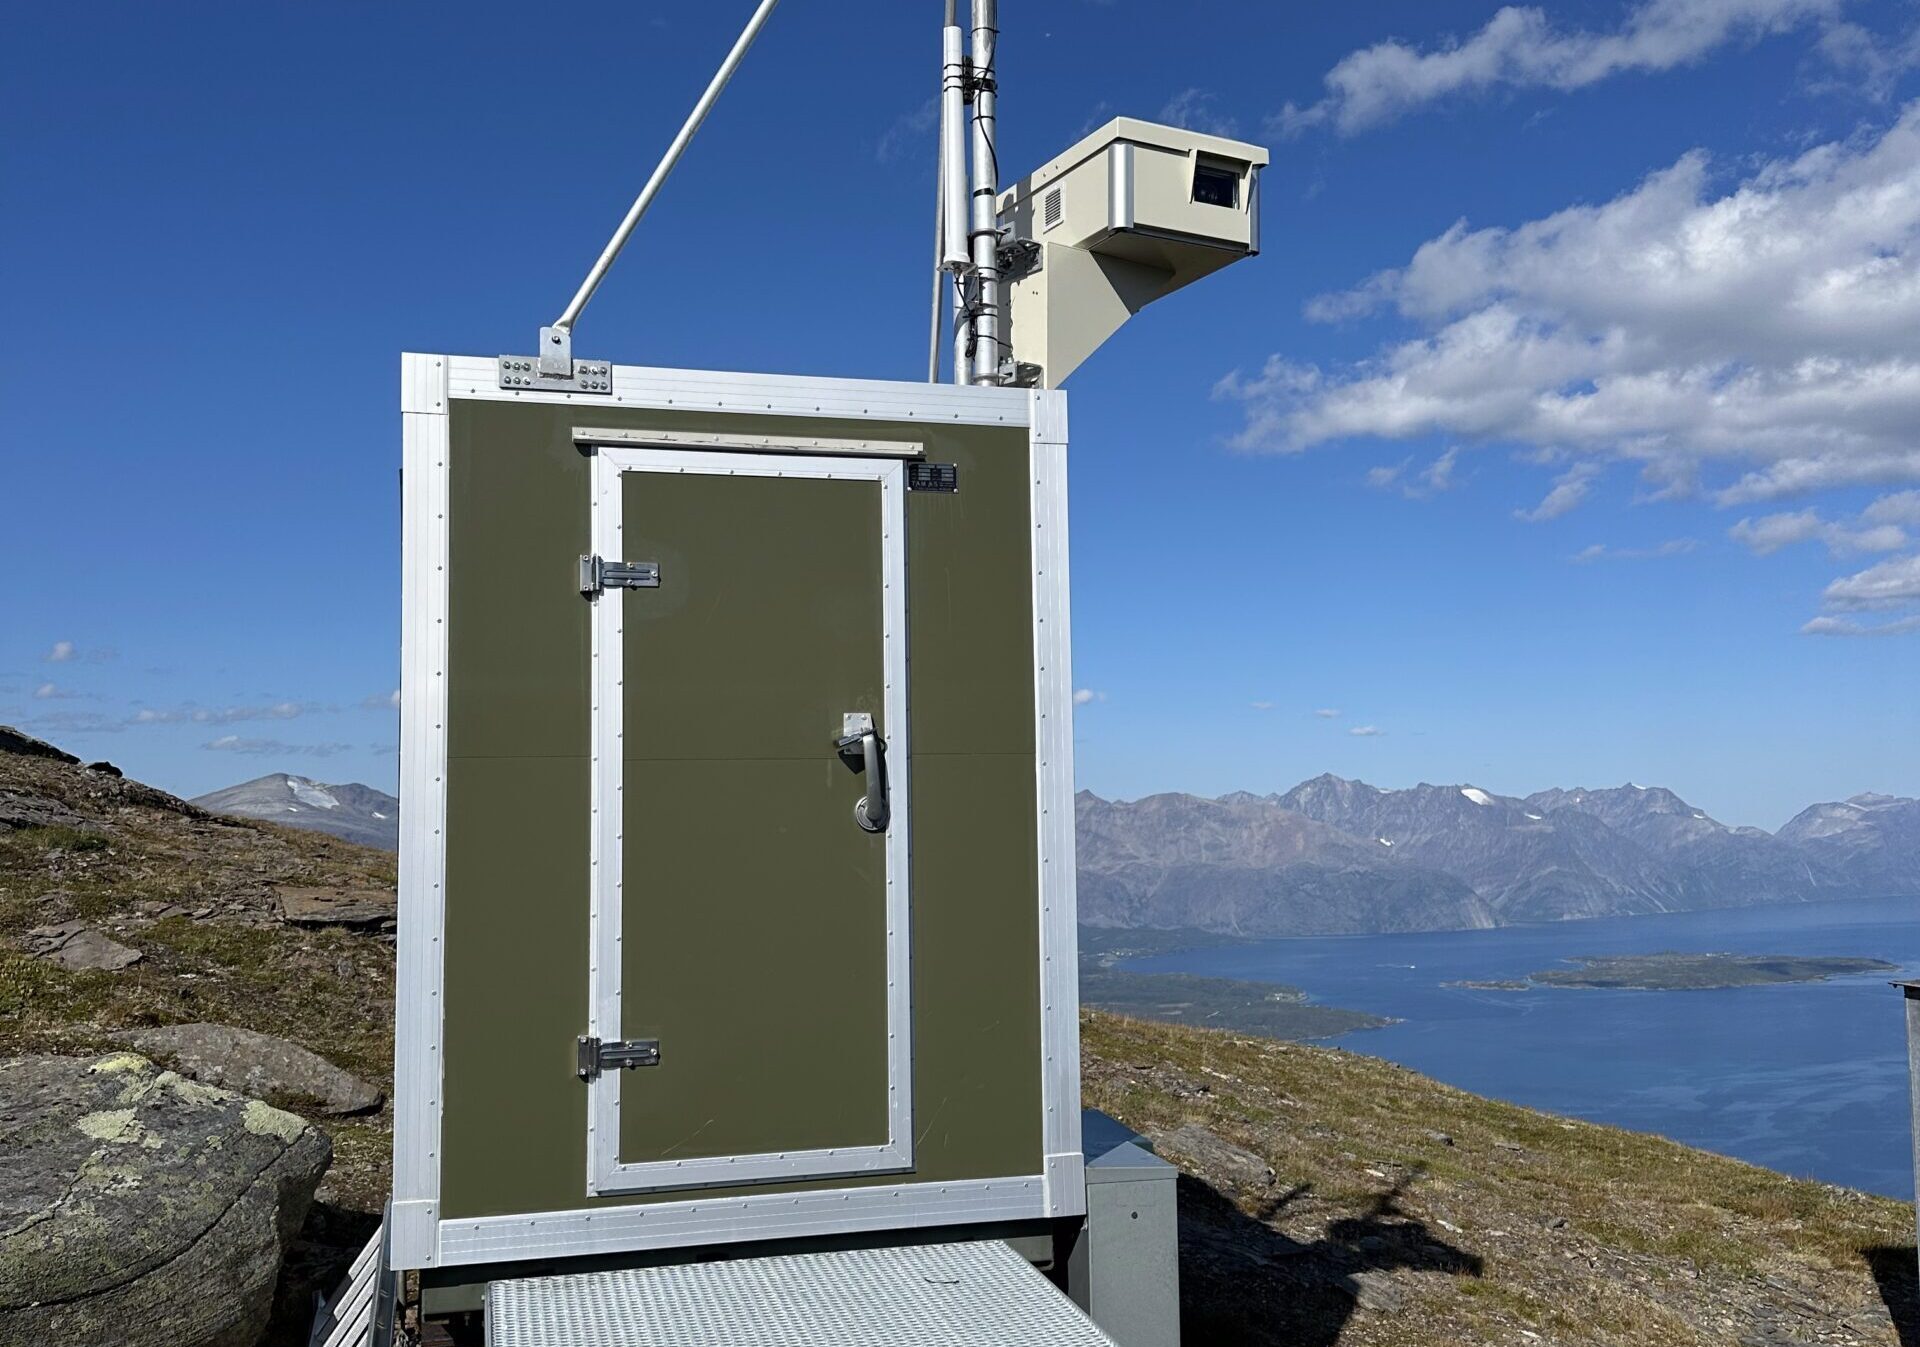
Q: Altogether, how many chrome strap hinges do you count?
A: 2